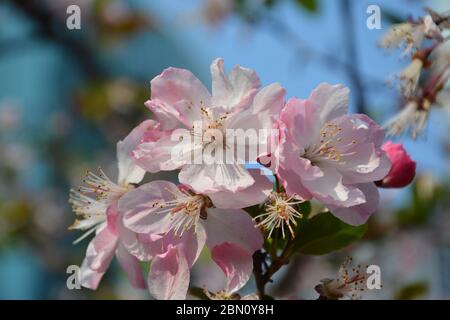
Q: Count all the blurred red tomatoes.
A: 0